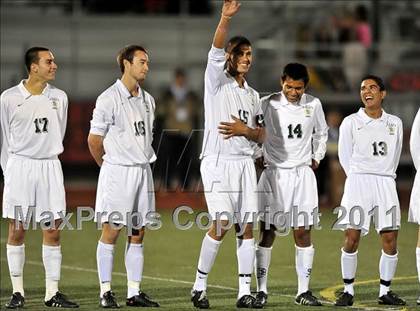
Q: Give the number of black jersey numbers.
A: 5